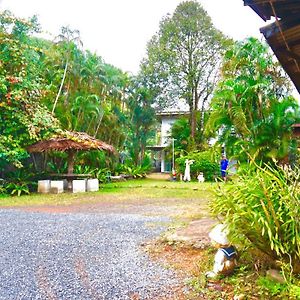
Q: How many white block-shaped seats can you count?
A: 4